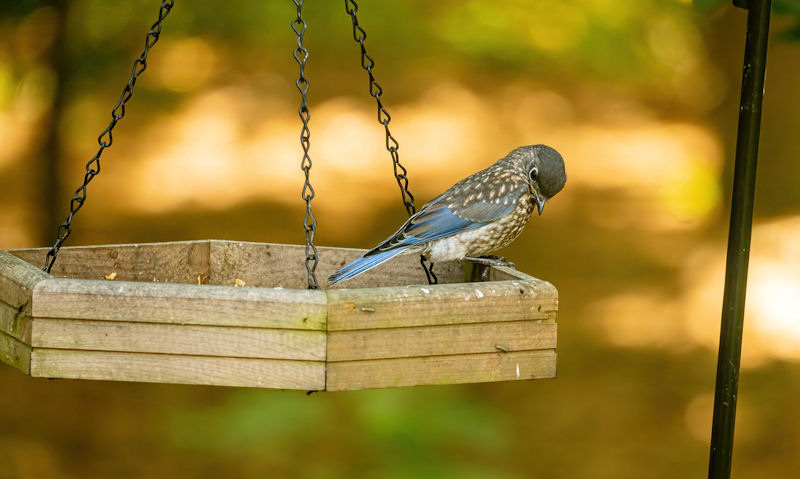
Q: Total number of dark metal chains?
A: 3